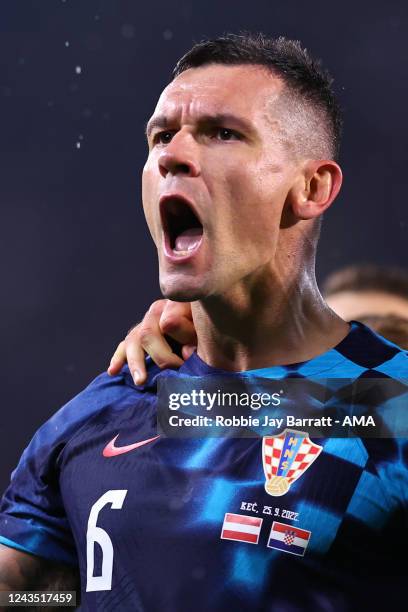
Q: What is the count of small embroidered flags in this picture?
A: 2